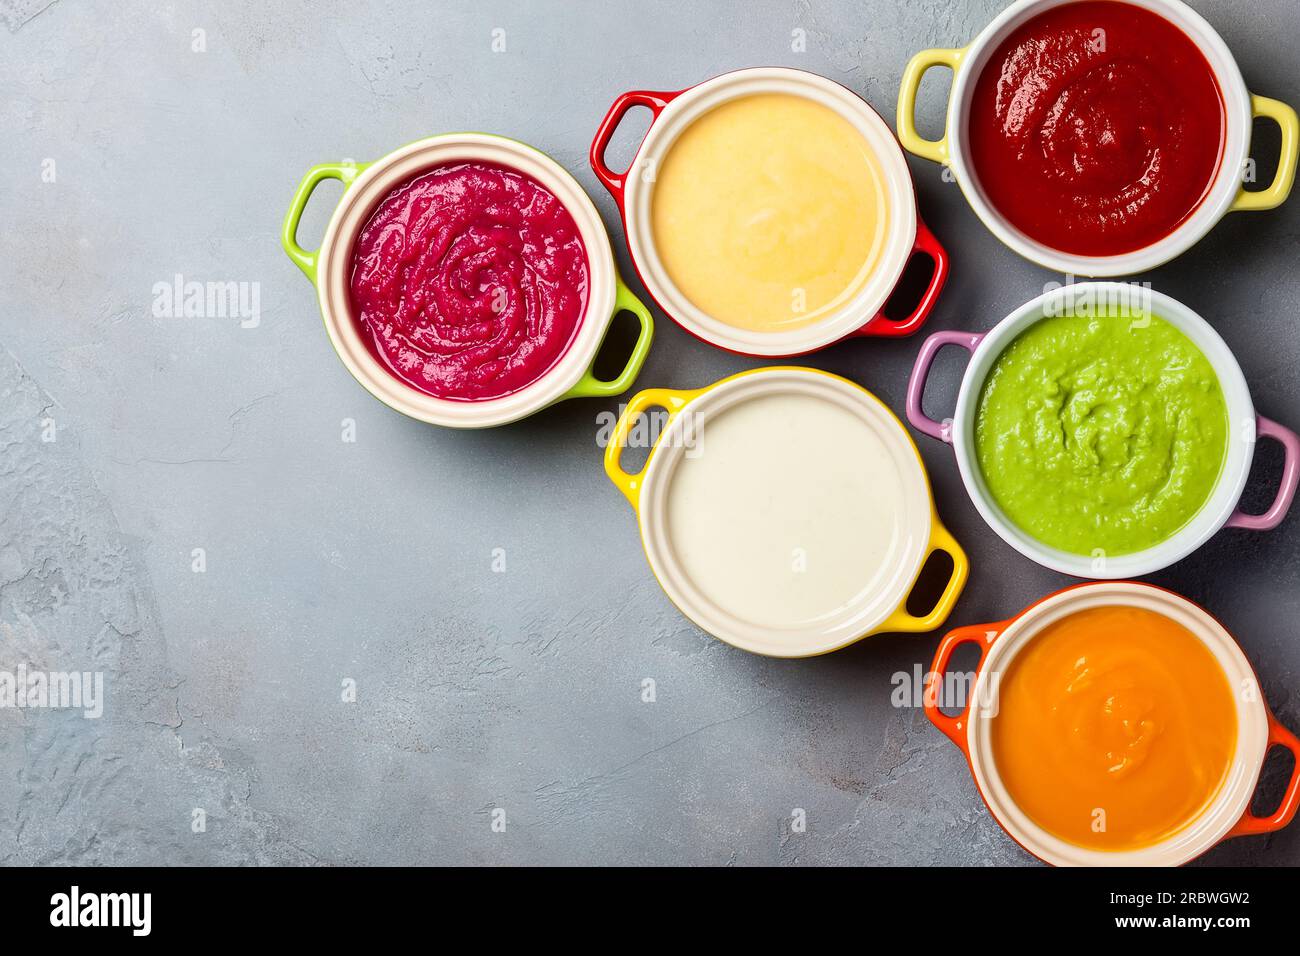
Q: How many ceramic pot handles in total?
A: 12